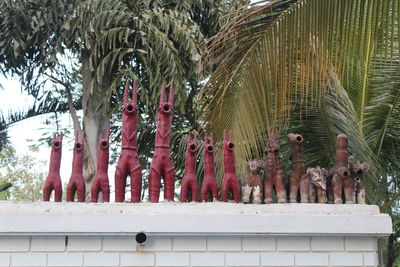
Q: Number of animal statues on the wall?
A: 14